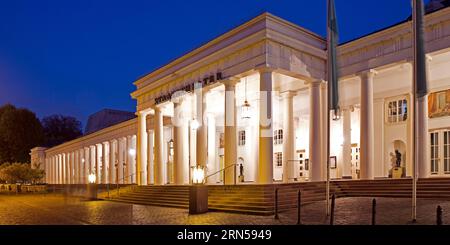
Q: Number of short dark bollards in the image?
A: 5